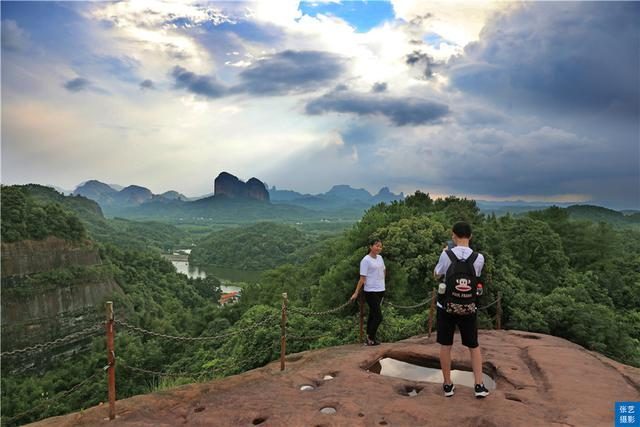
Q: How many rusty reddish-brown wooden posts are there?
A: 5